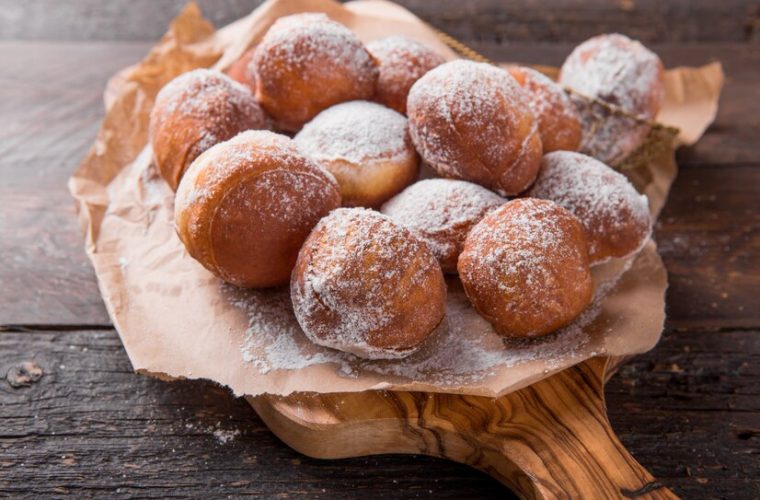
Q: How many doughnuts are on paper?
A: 13